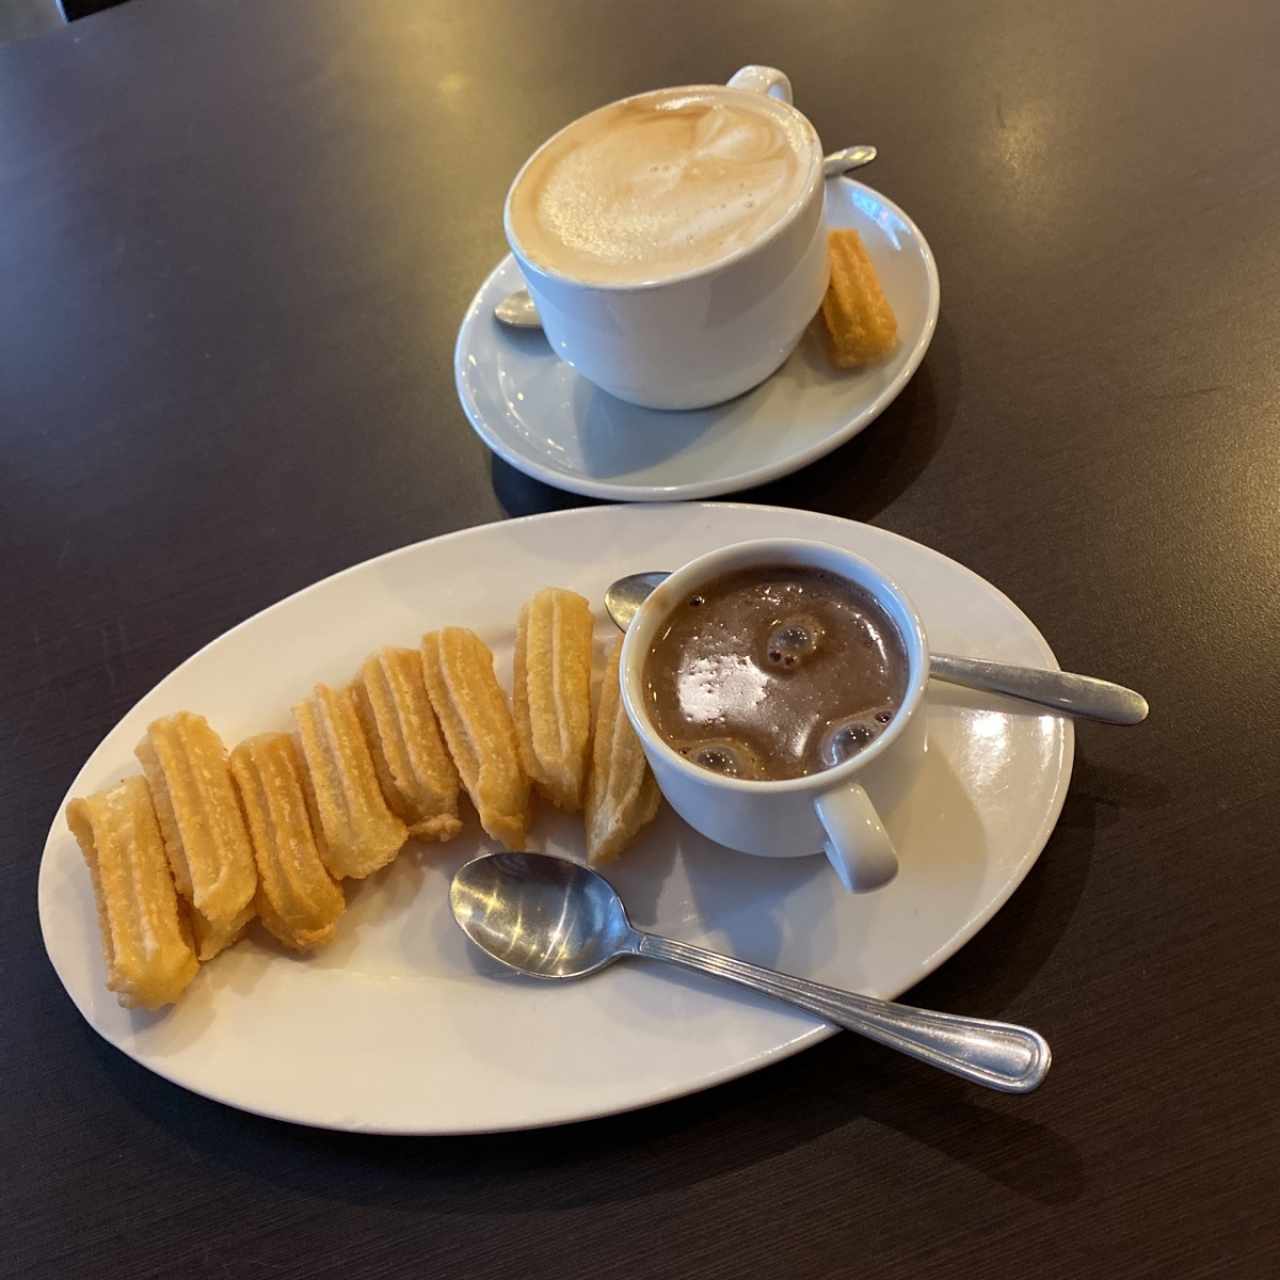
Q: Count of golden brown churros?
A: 9